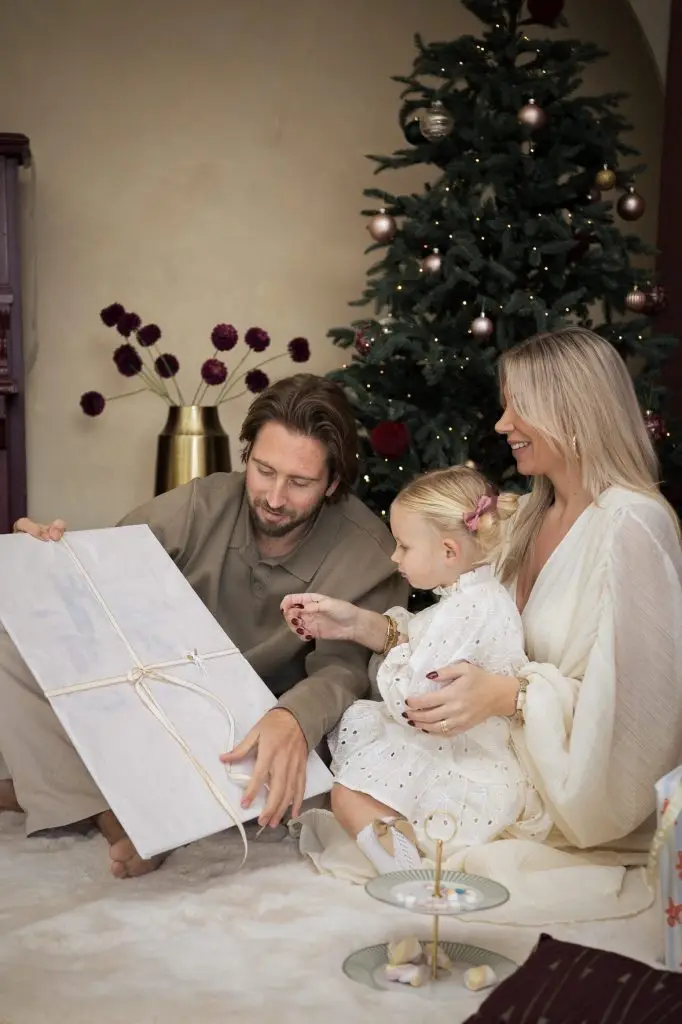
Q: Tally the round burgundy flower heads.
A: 11